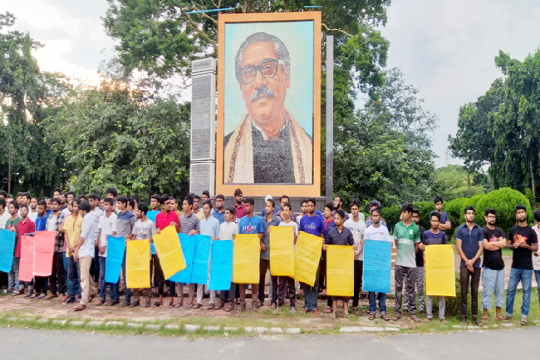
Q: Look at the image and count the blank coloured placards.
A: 15